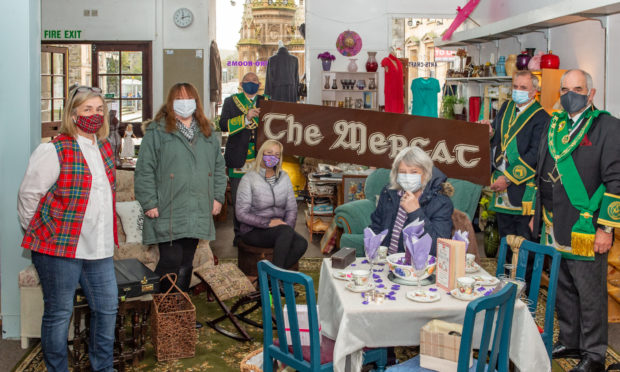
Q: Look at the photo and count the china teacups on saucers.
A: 4